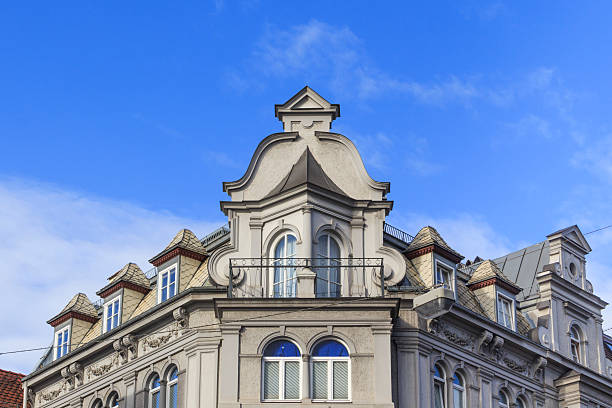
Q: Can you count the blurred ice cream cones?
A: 0